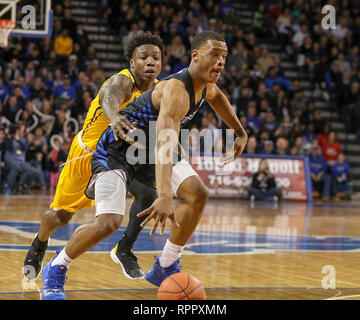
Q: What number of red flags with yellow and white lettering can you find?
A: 0